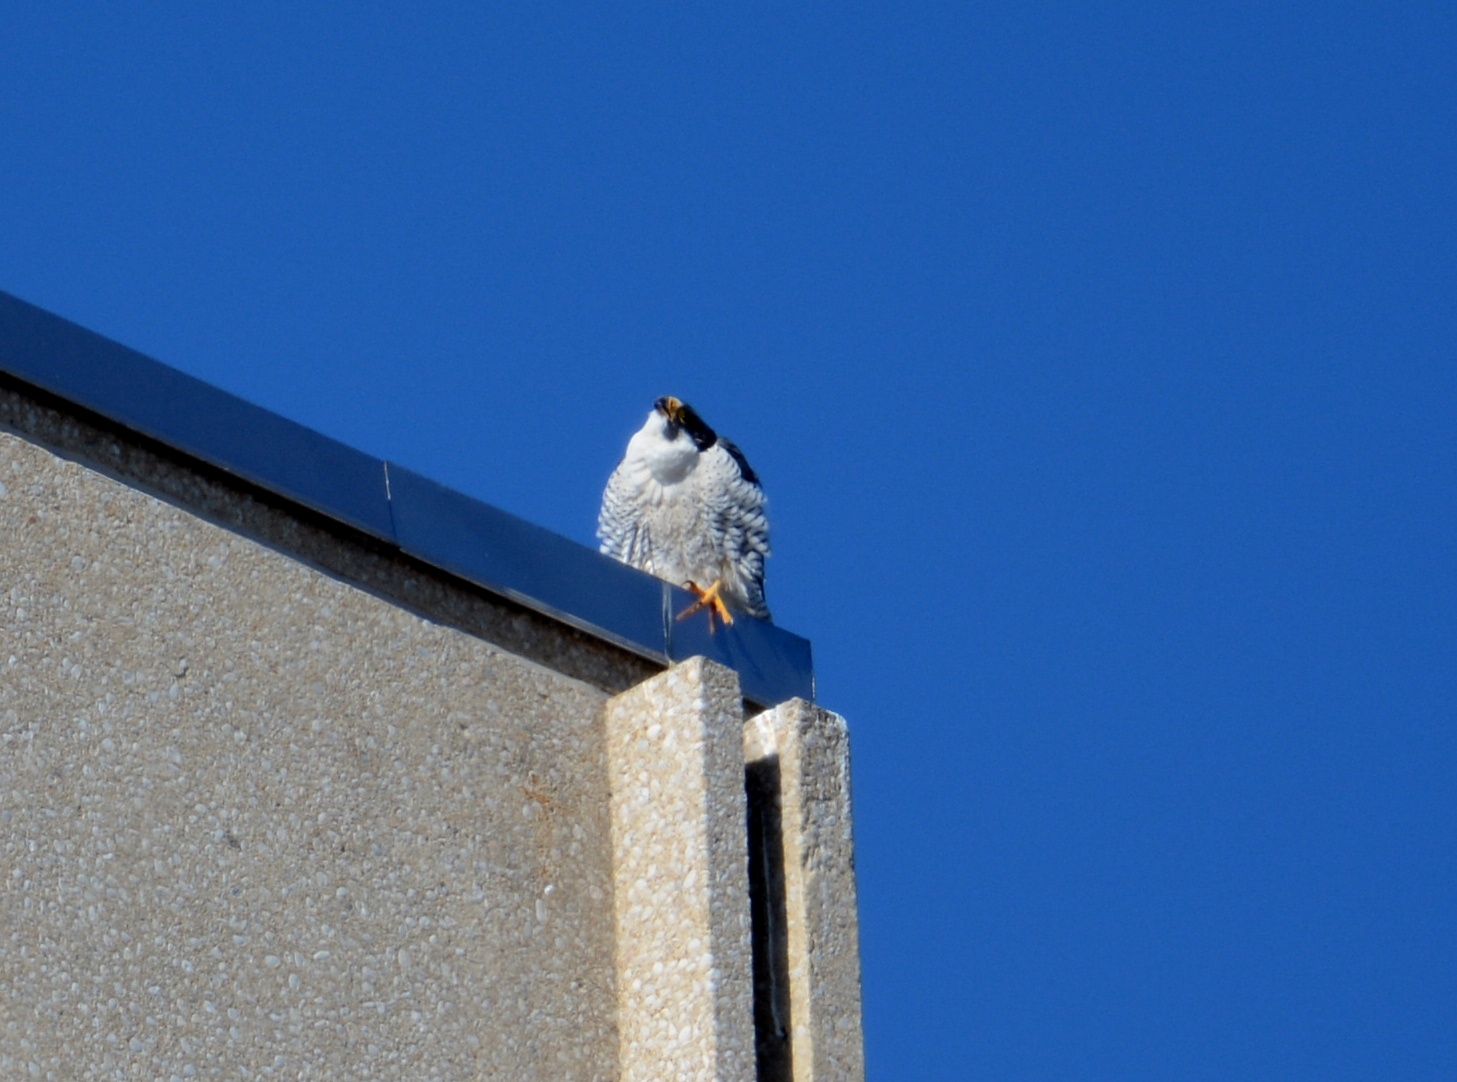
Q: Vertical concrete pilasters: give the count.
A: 2